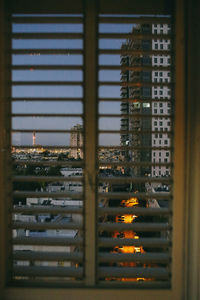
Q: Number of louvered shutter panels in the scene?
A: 2